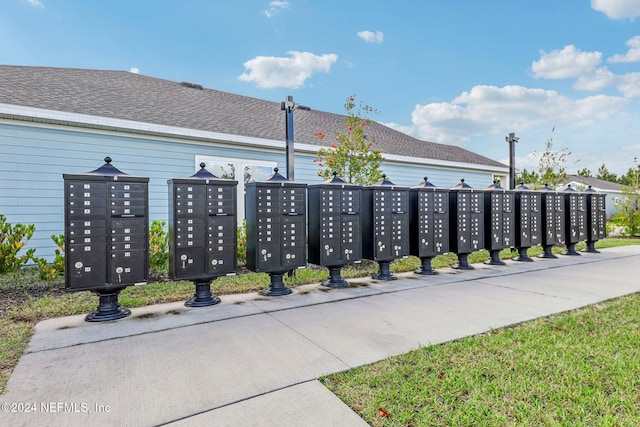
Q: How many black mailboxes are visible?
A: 12